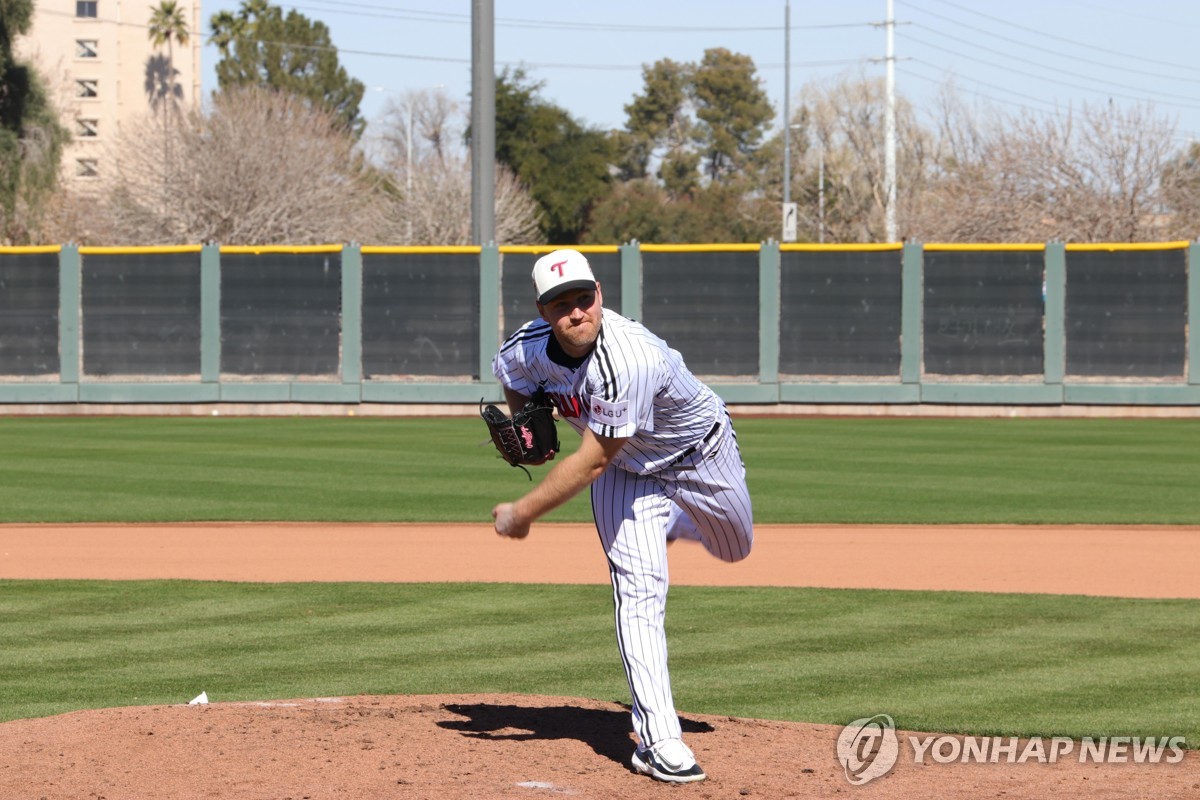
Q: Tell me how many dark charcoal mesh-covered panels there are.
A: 9